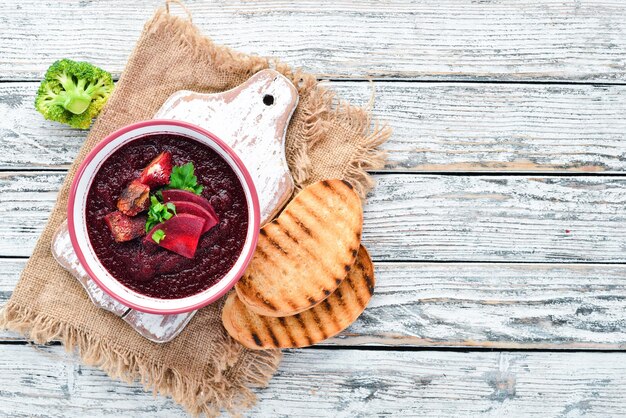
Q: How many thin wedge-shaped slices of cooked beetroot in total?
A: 3